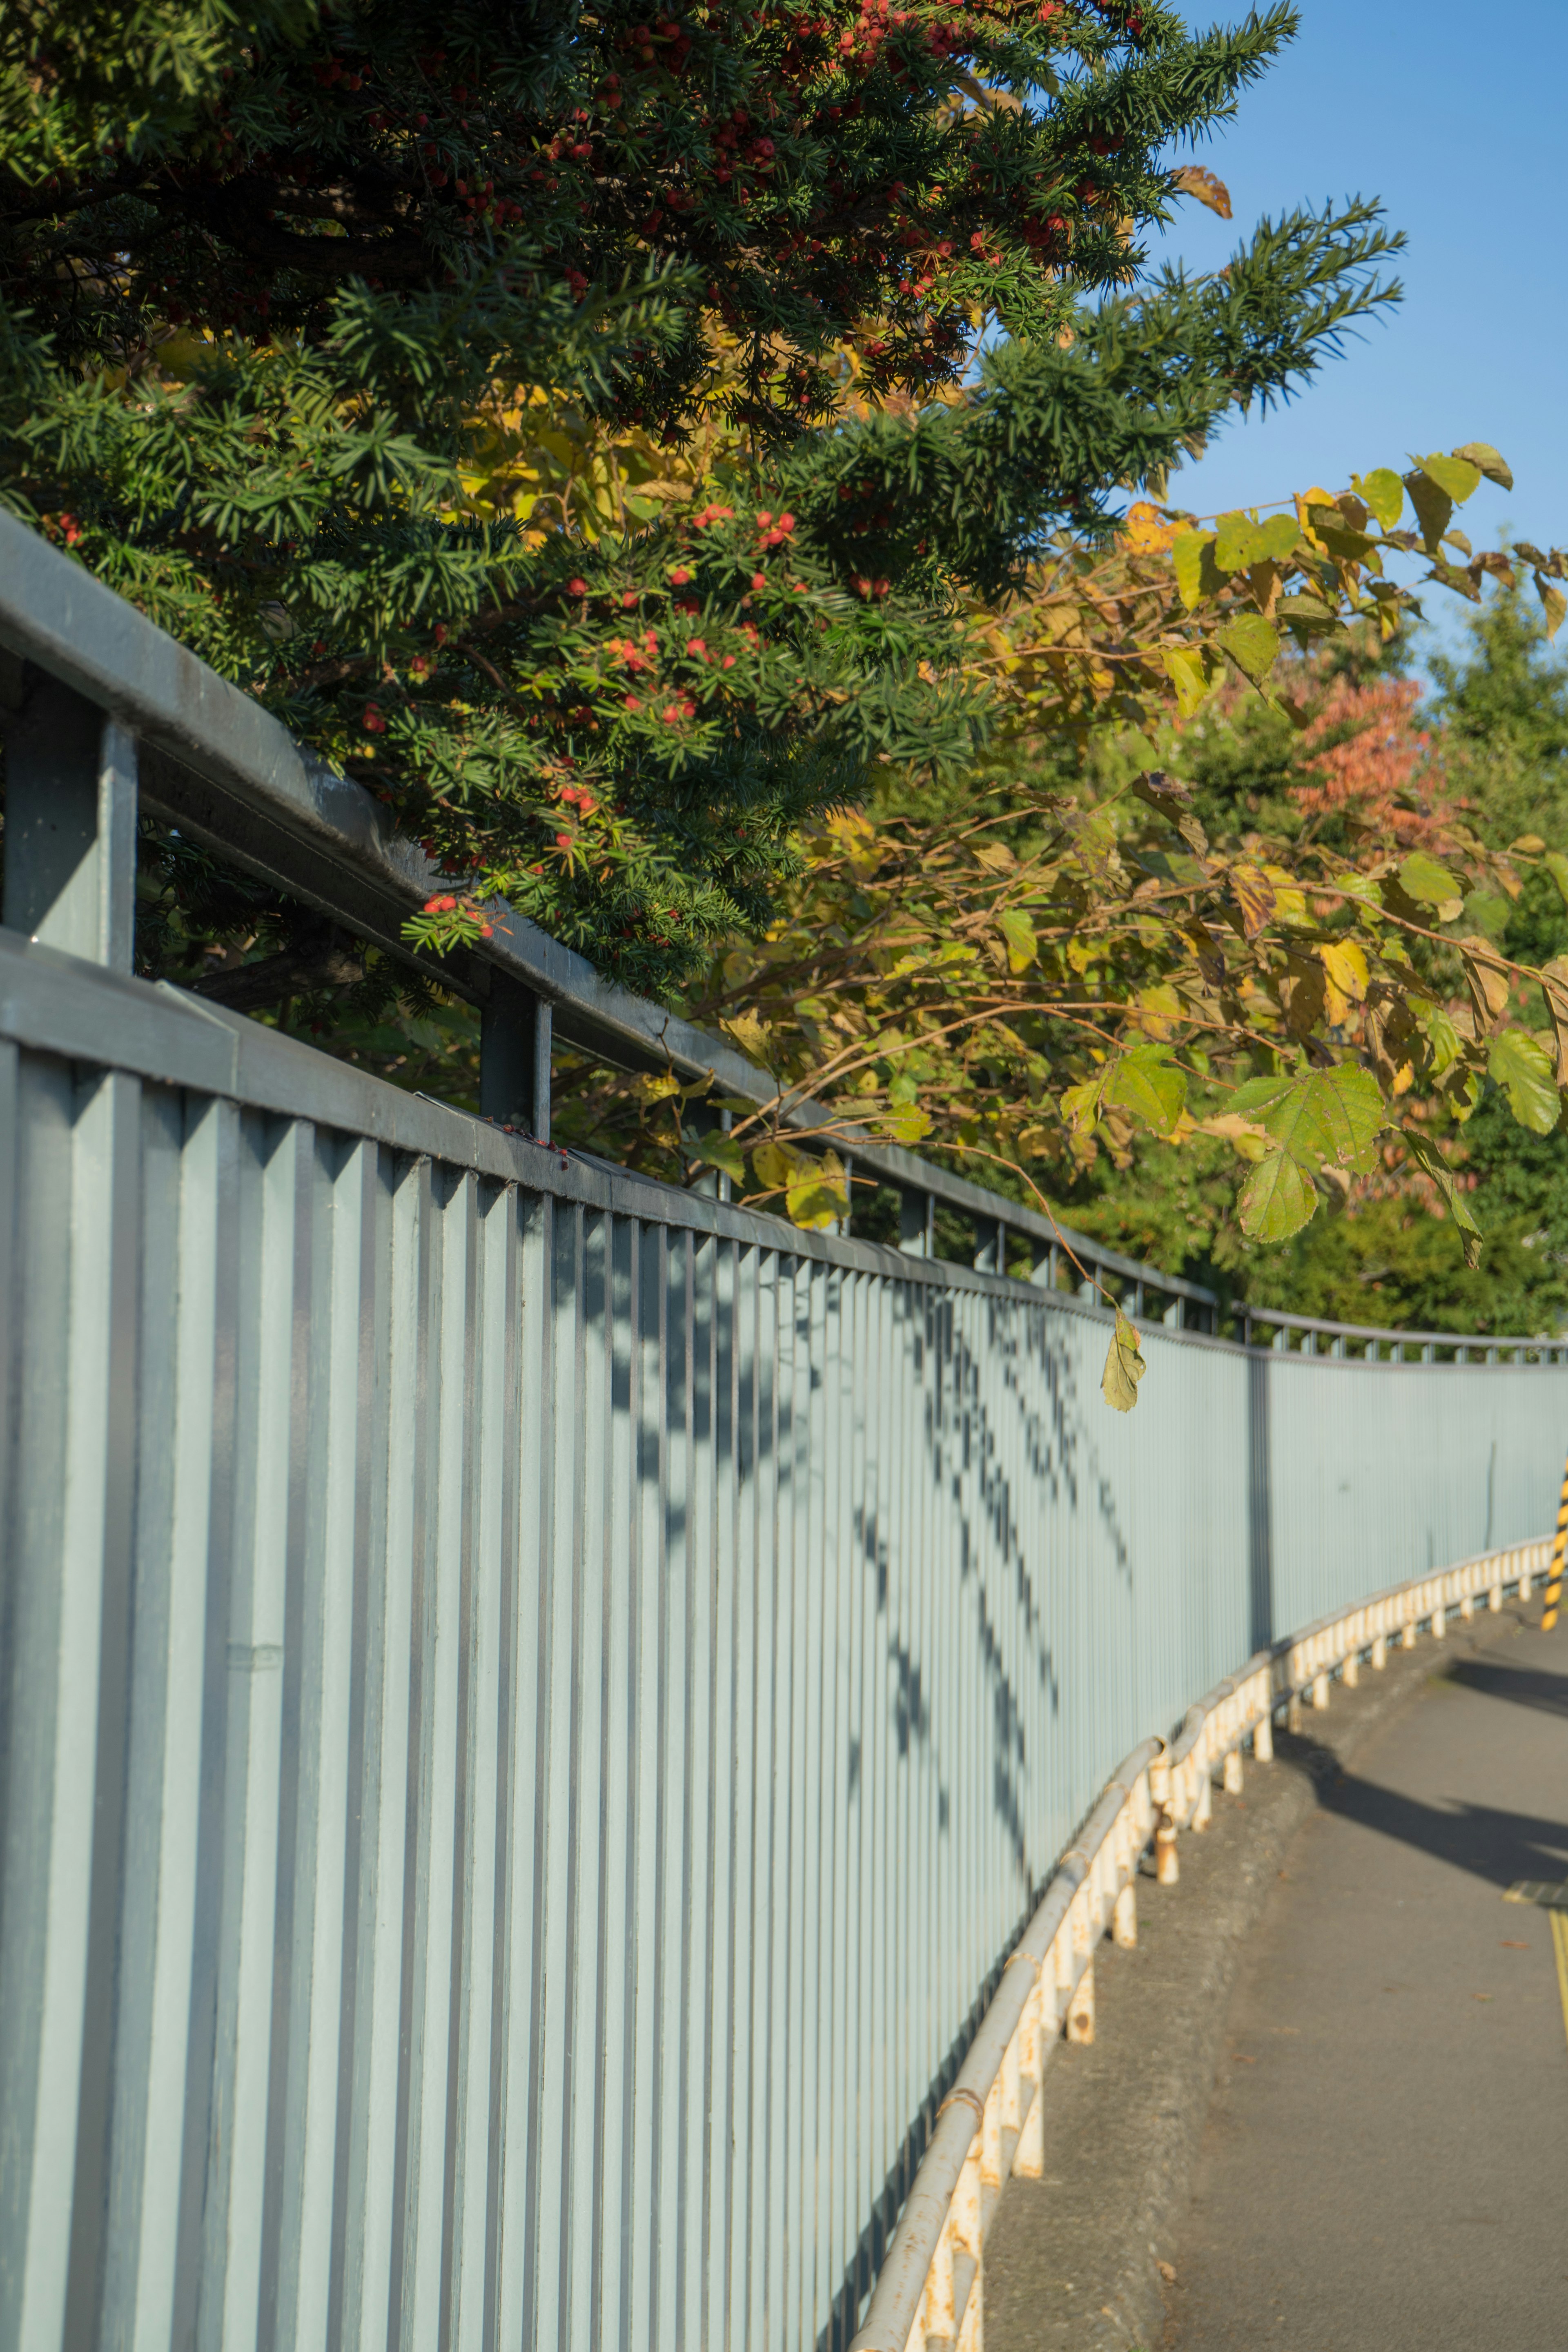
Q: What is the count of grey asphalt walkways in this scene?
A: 1